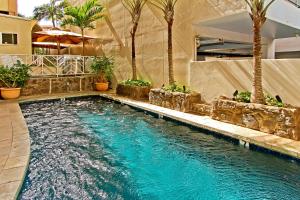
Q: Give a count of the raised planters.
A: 3